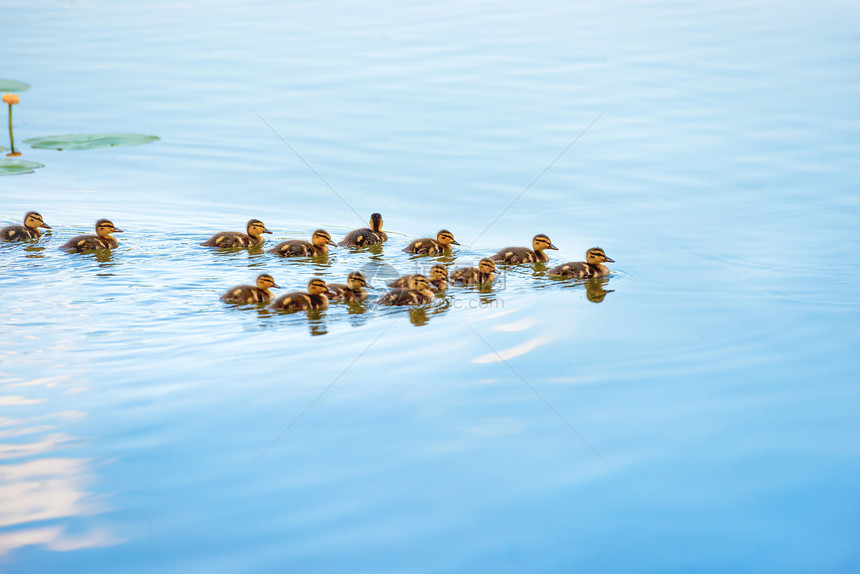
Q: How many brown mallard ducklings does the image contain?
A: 14